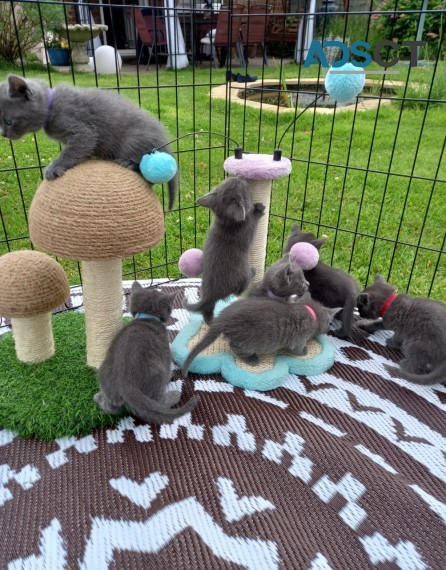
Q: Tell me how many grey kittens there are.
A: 7